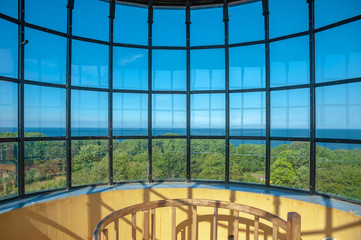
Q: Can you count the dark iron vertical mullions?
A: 8